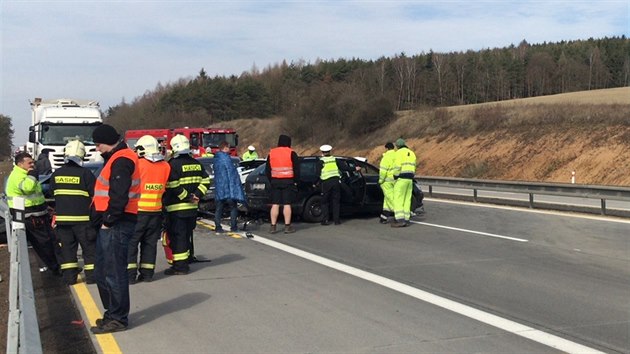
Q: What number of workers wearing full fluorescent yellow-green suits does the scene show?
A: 2